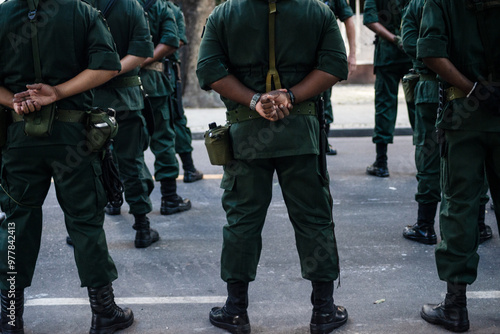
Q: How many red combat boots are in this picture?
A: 0